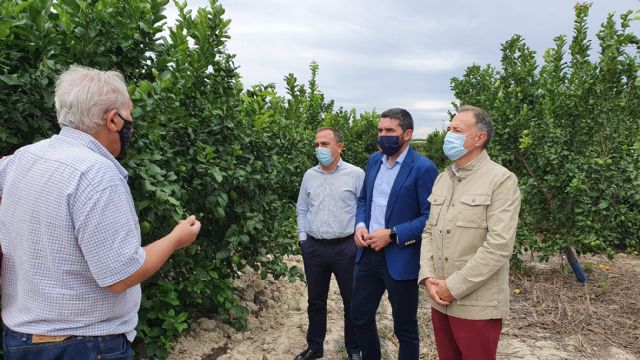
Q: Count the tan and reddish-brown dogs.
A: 0